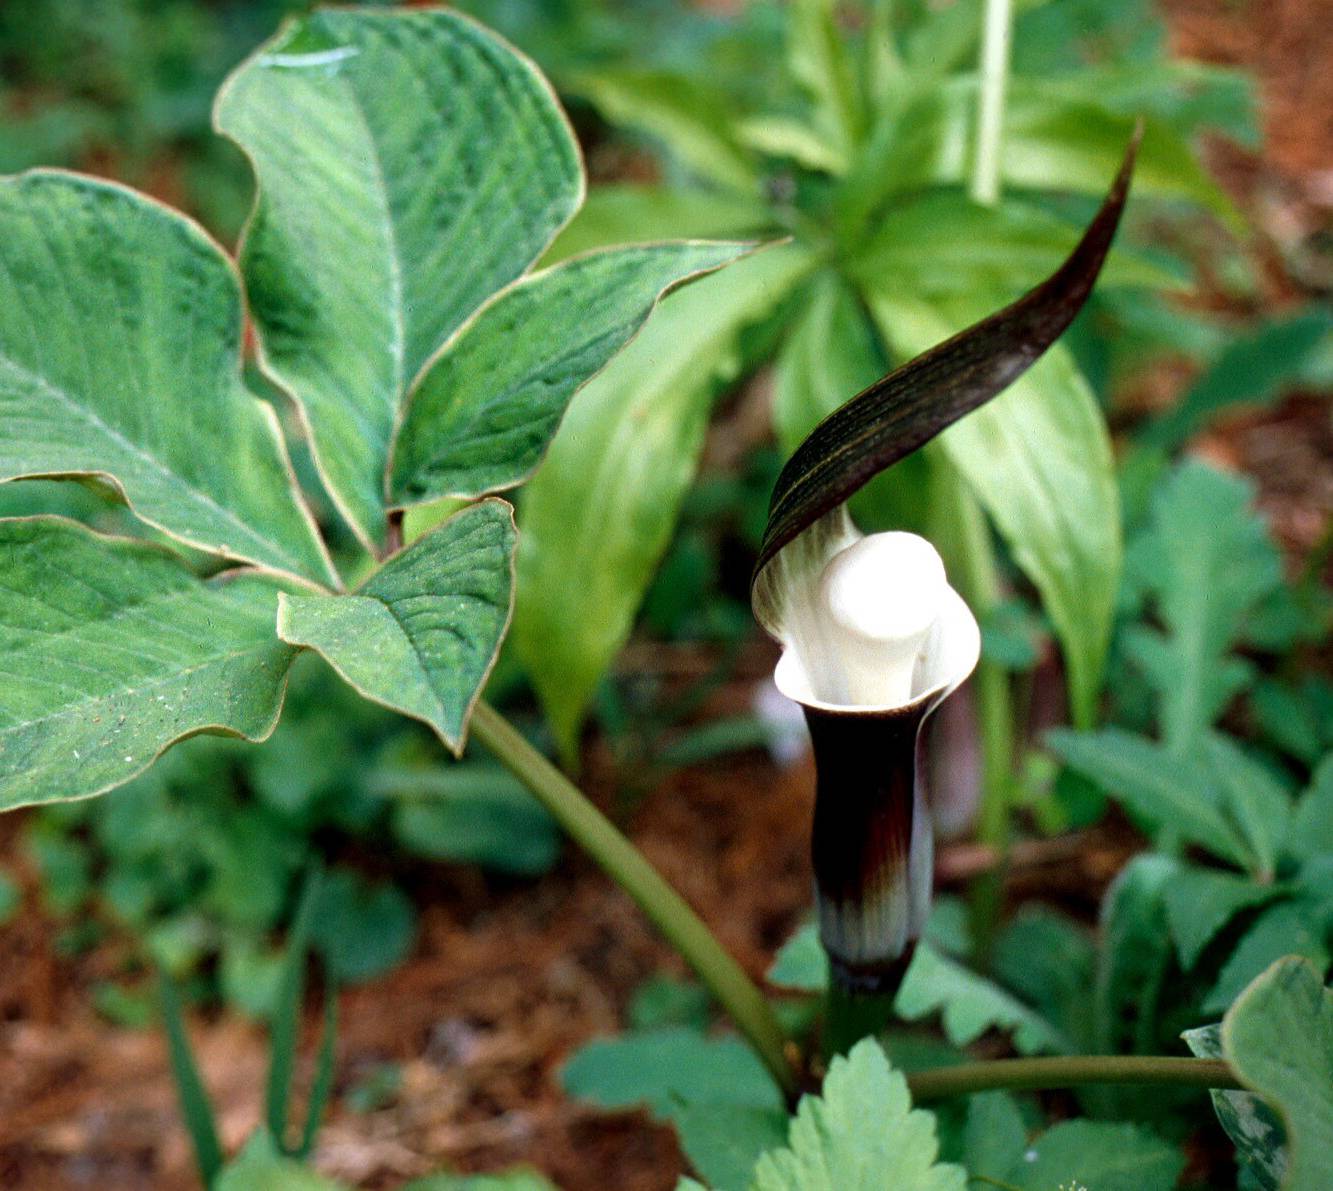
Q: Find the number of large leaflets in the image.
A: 5